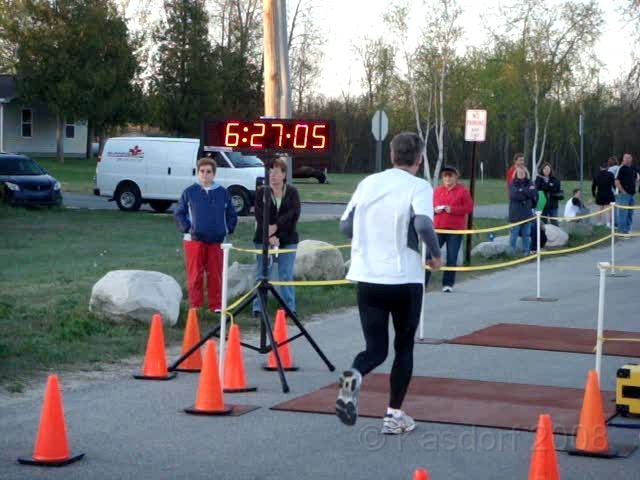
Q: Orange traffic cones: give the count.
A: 9